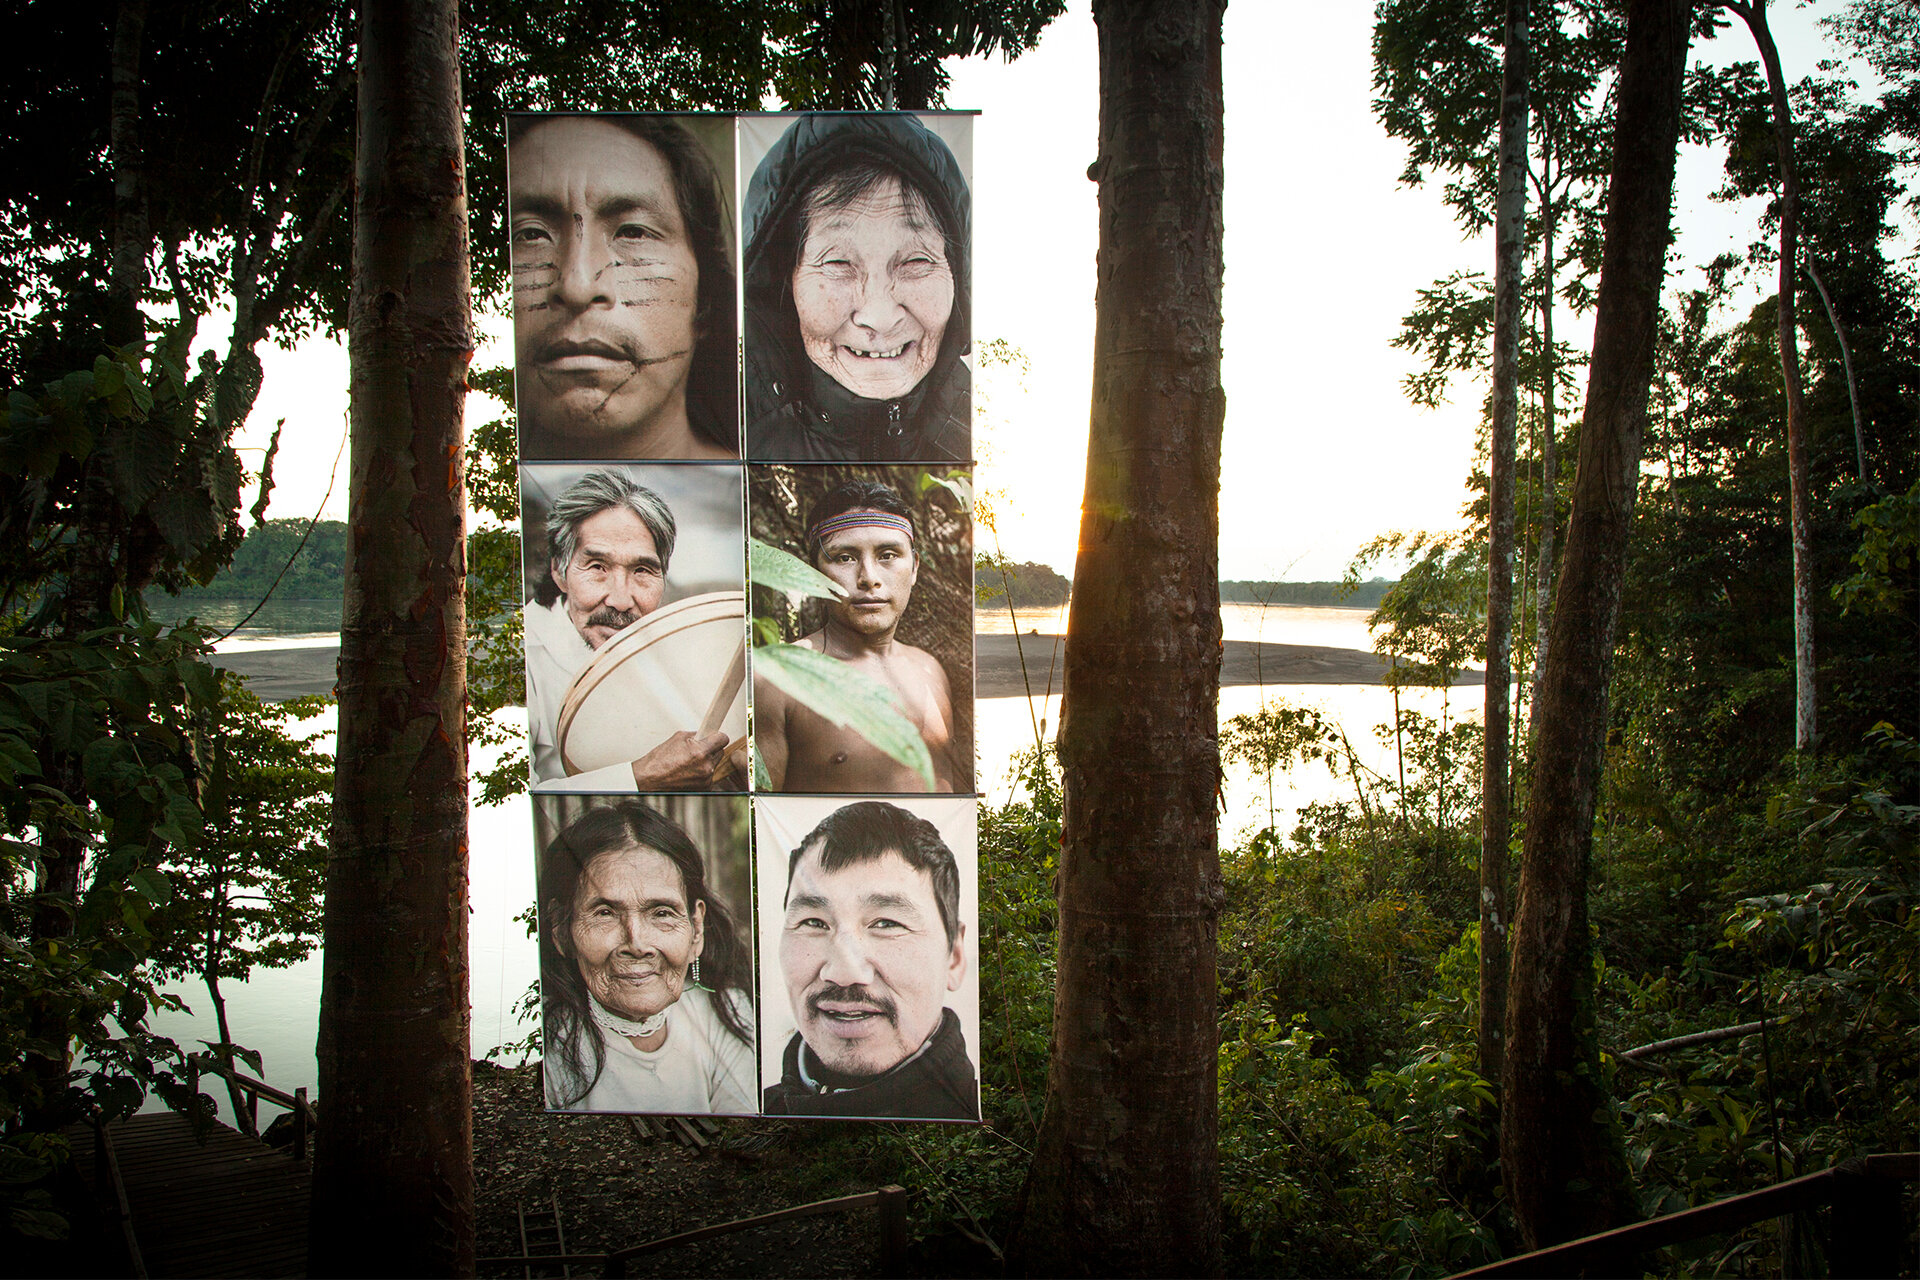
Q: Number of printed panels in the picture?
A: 6